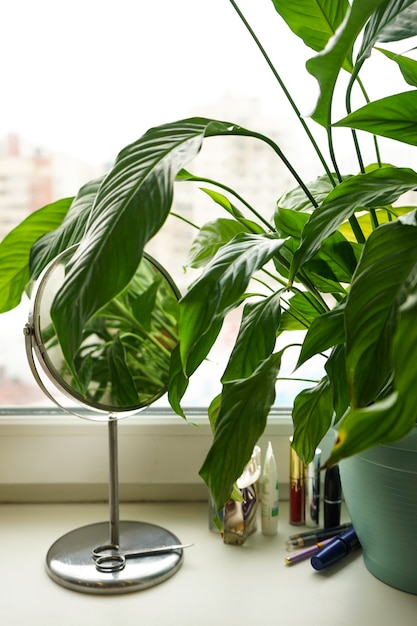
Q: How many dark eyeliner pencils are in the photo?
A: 2